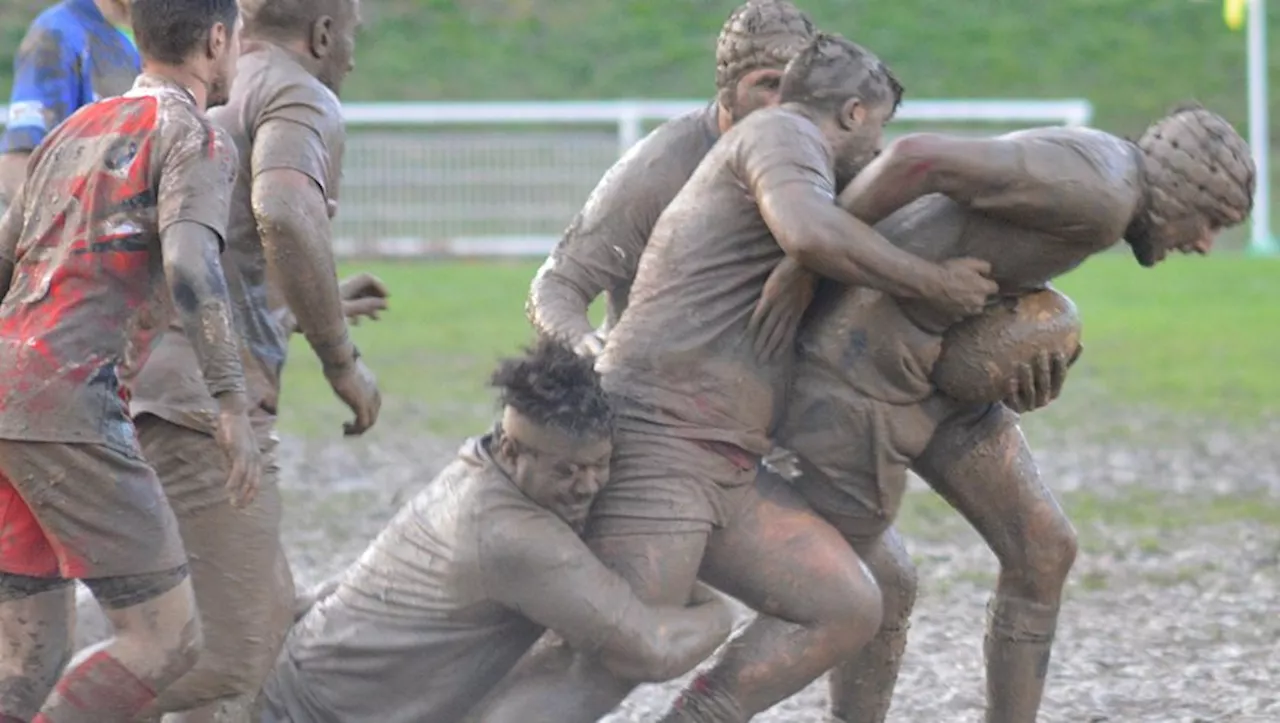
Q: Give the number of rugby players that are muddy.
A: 7